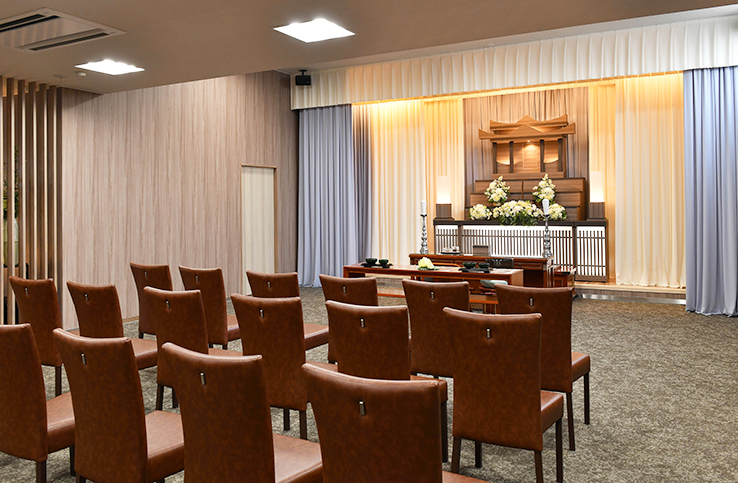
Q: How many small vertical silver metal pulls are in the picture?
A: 15